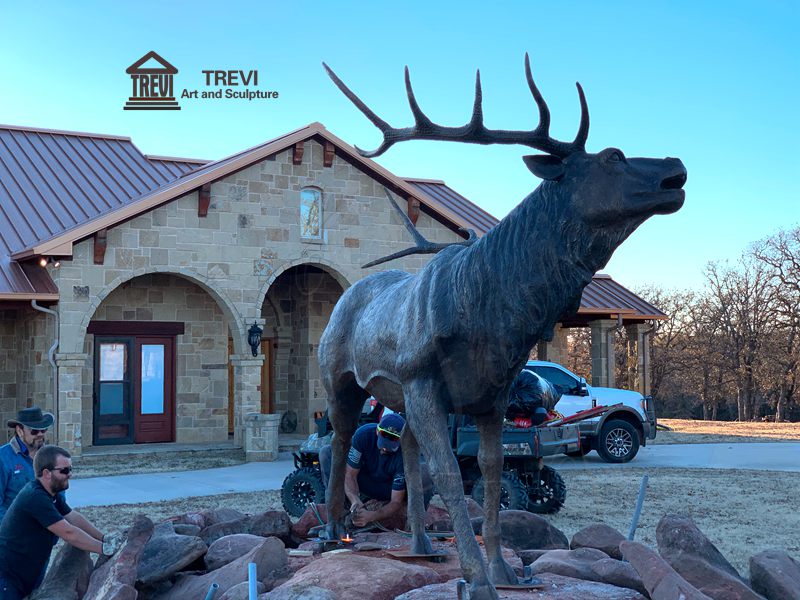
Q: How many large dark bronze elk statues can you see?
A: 1